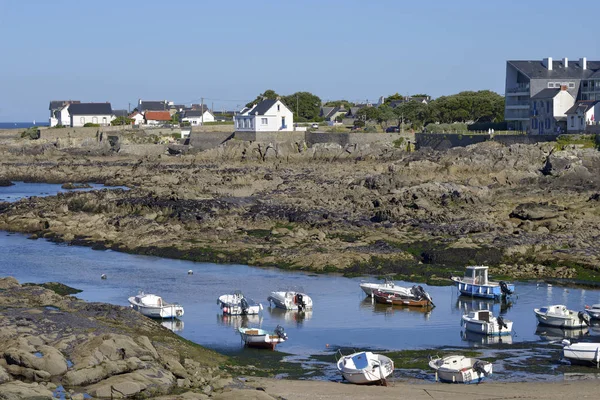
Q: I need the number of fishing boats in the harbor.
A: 13